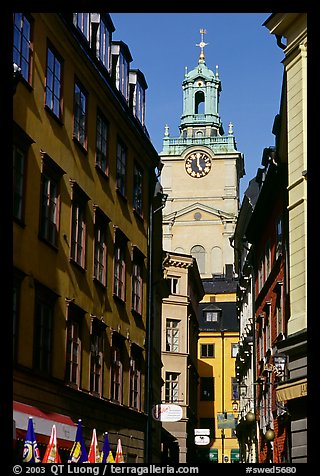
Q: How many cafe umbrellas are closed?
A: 6